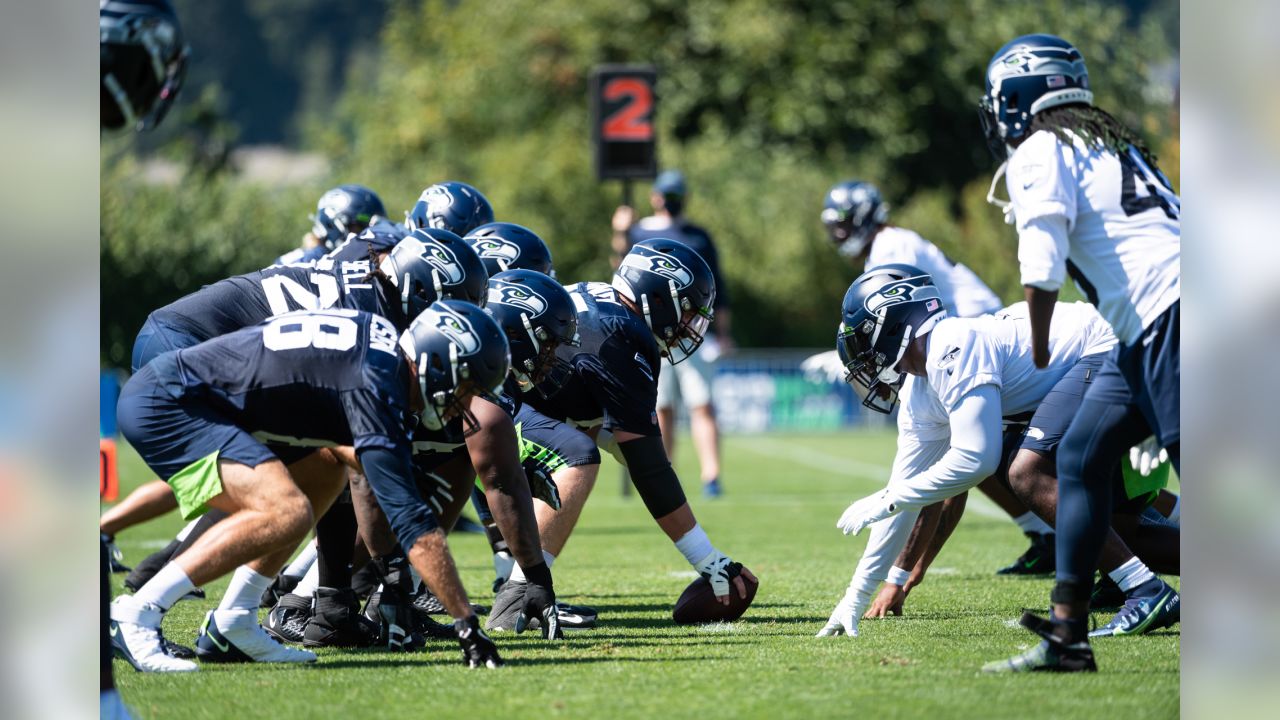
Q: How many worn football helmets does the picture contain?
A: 11